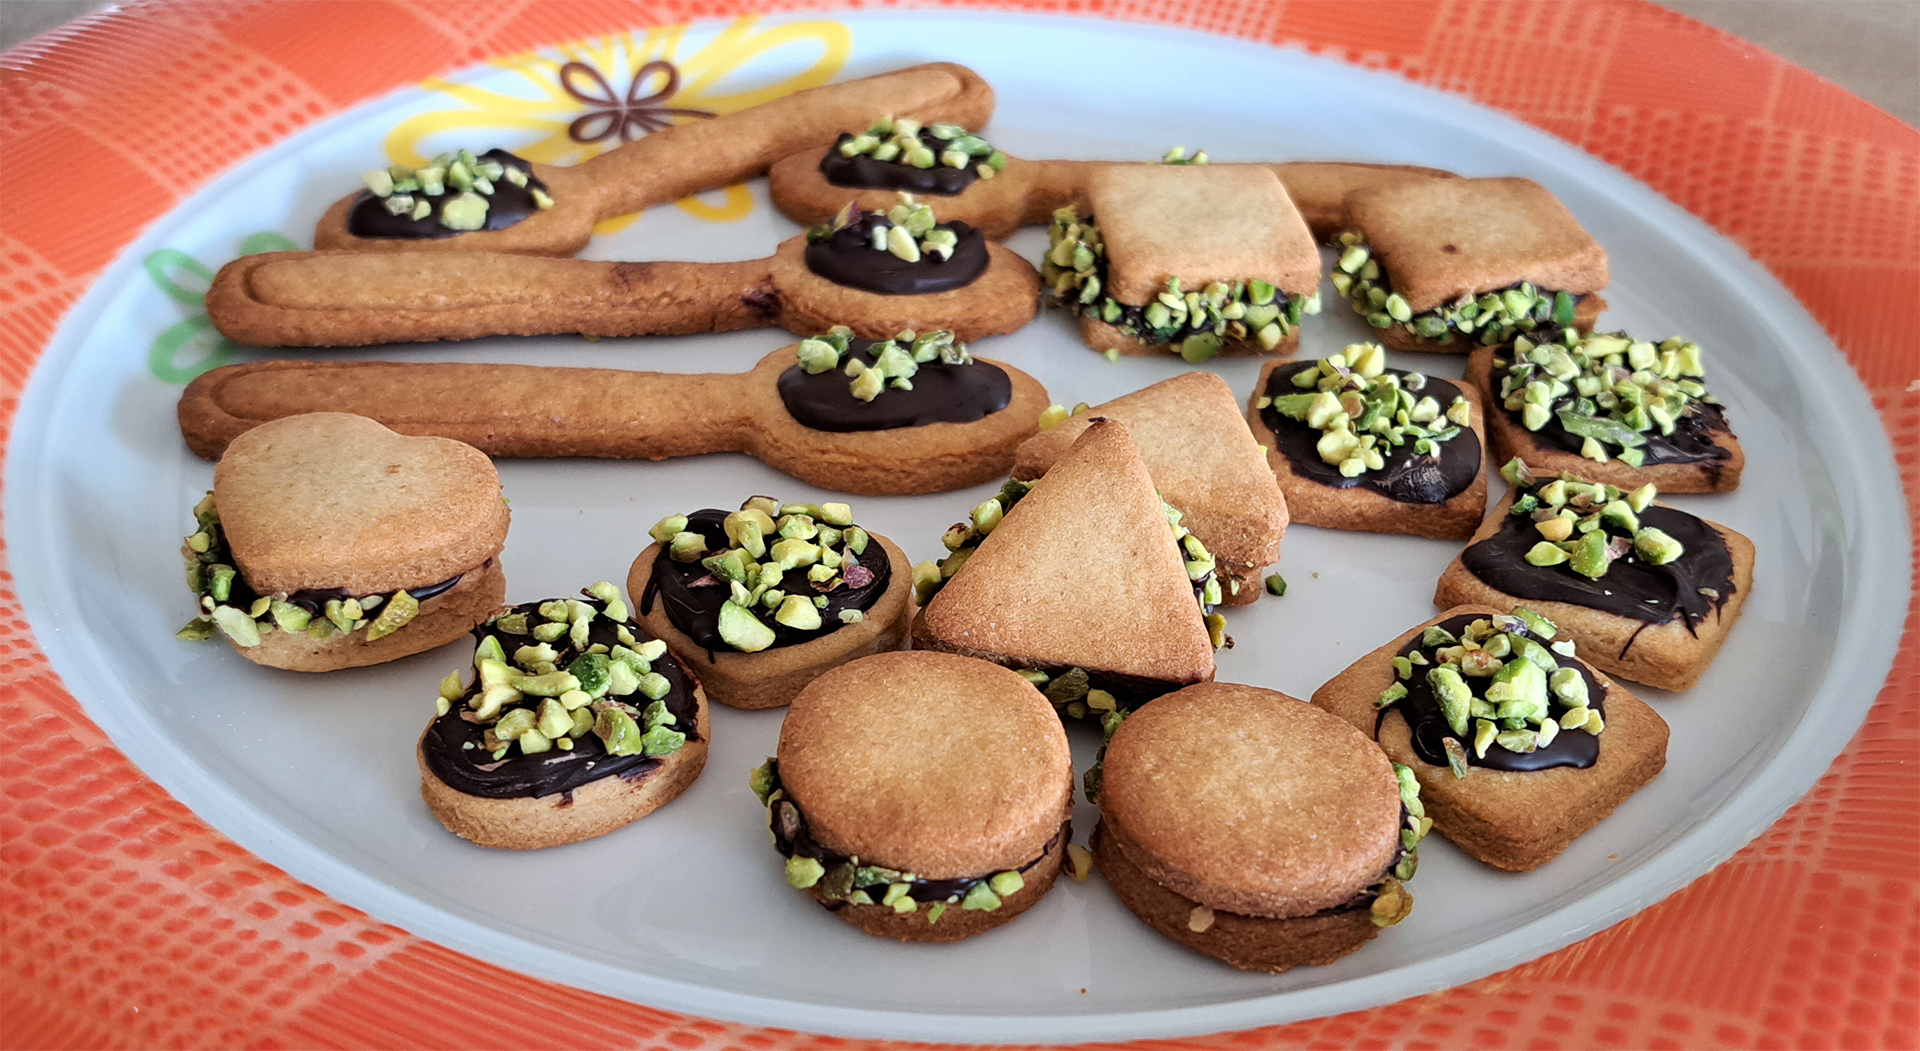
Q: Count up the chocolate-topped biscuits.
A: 10